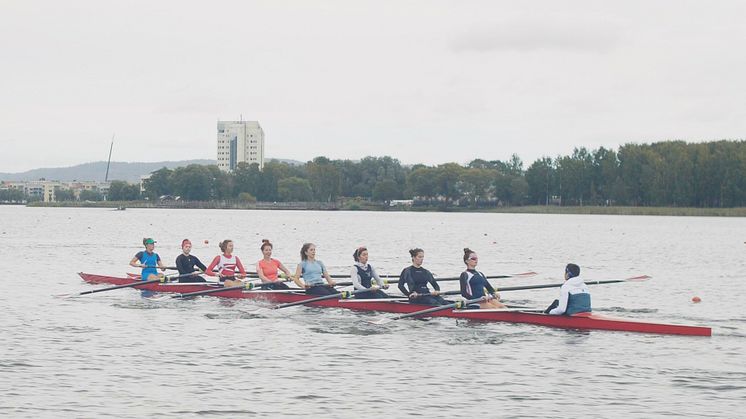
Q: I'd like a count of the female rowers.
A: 8